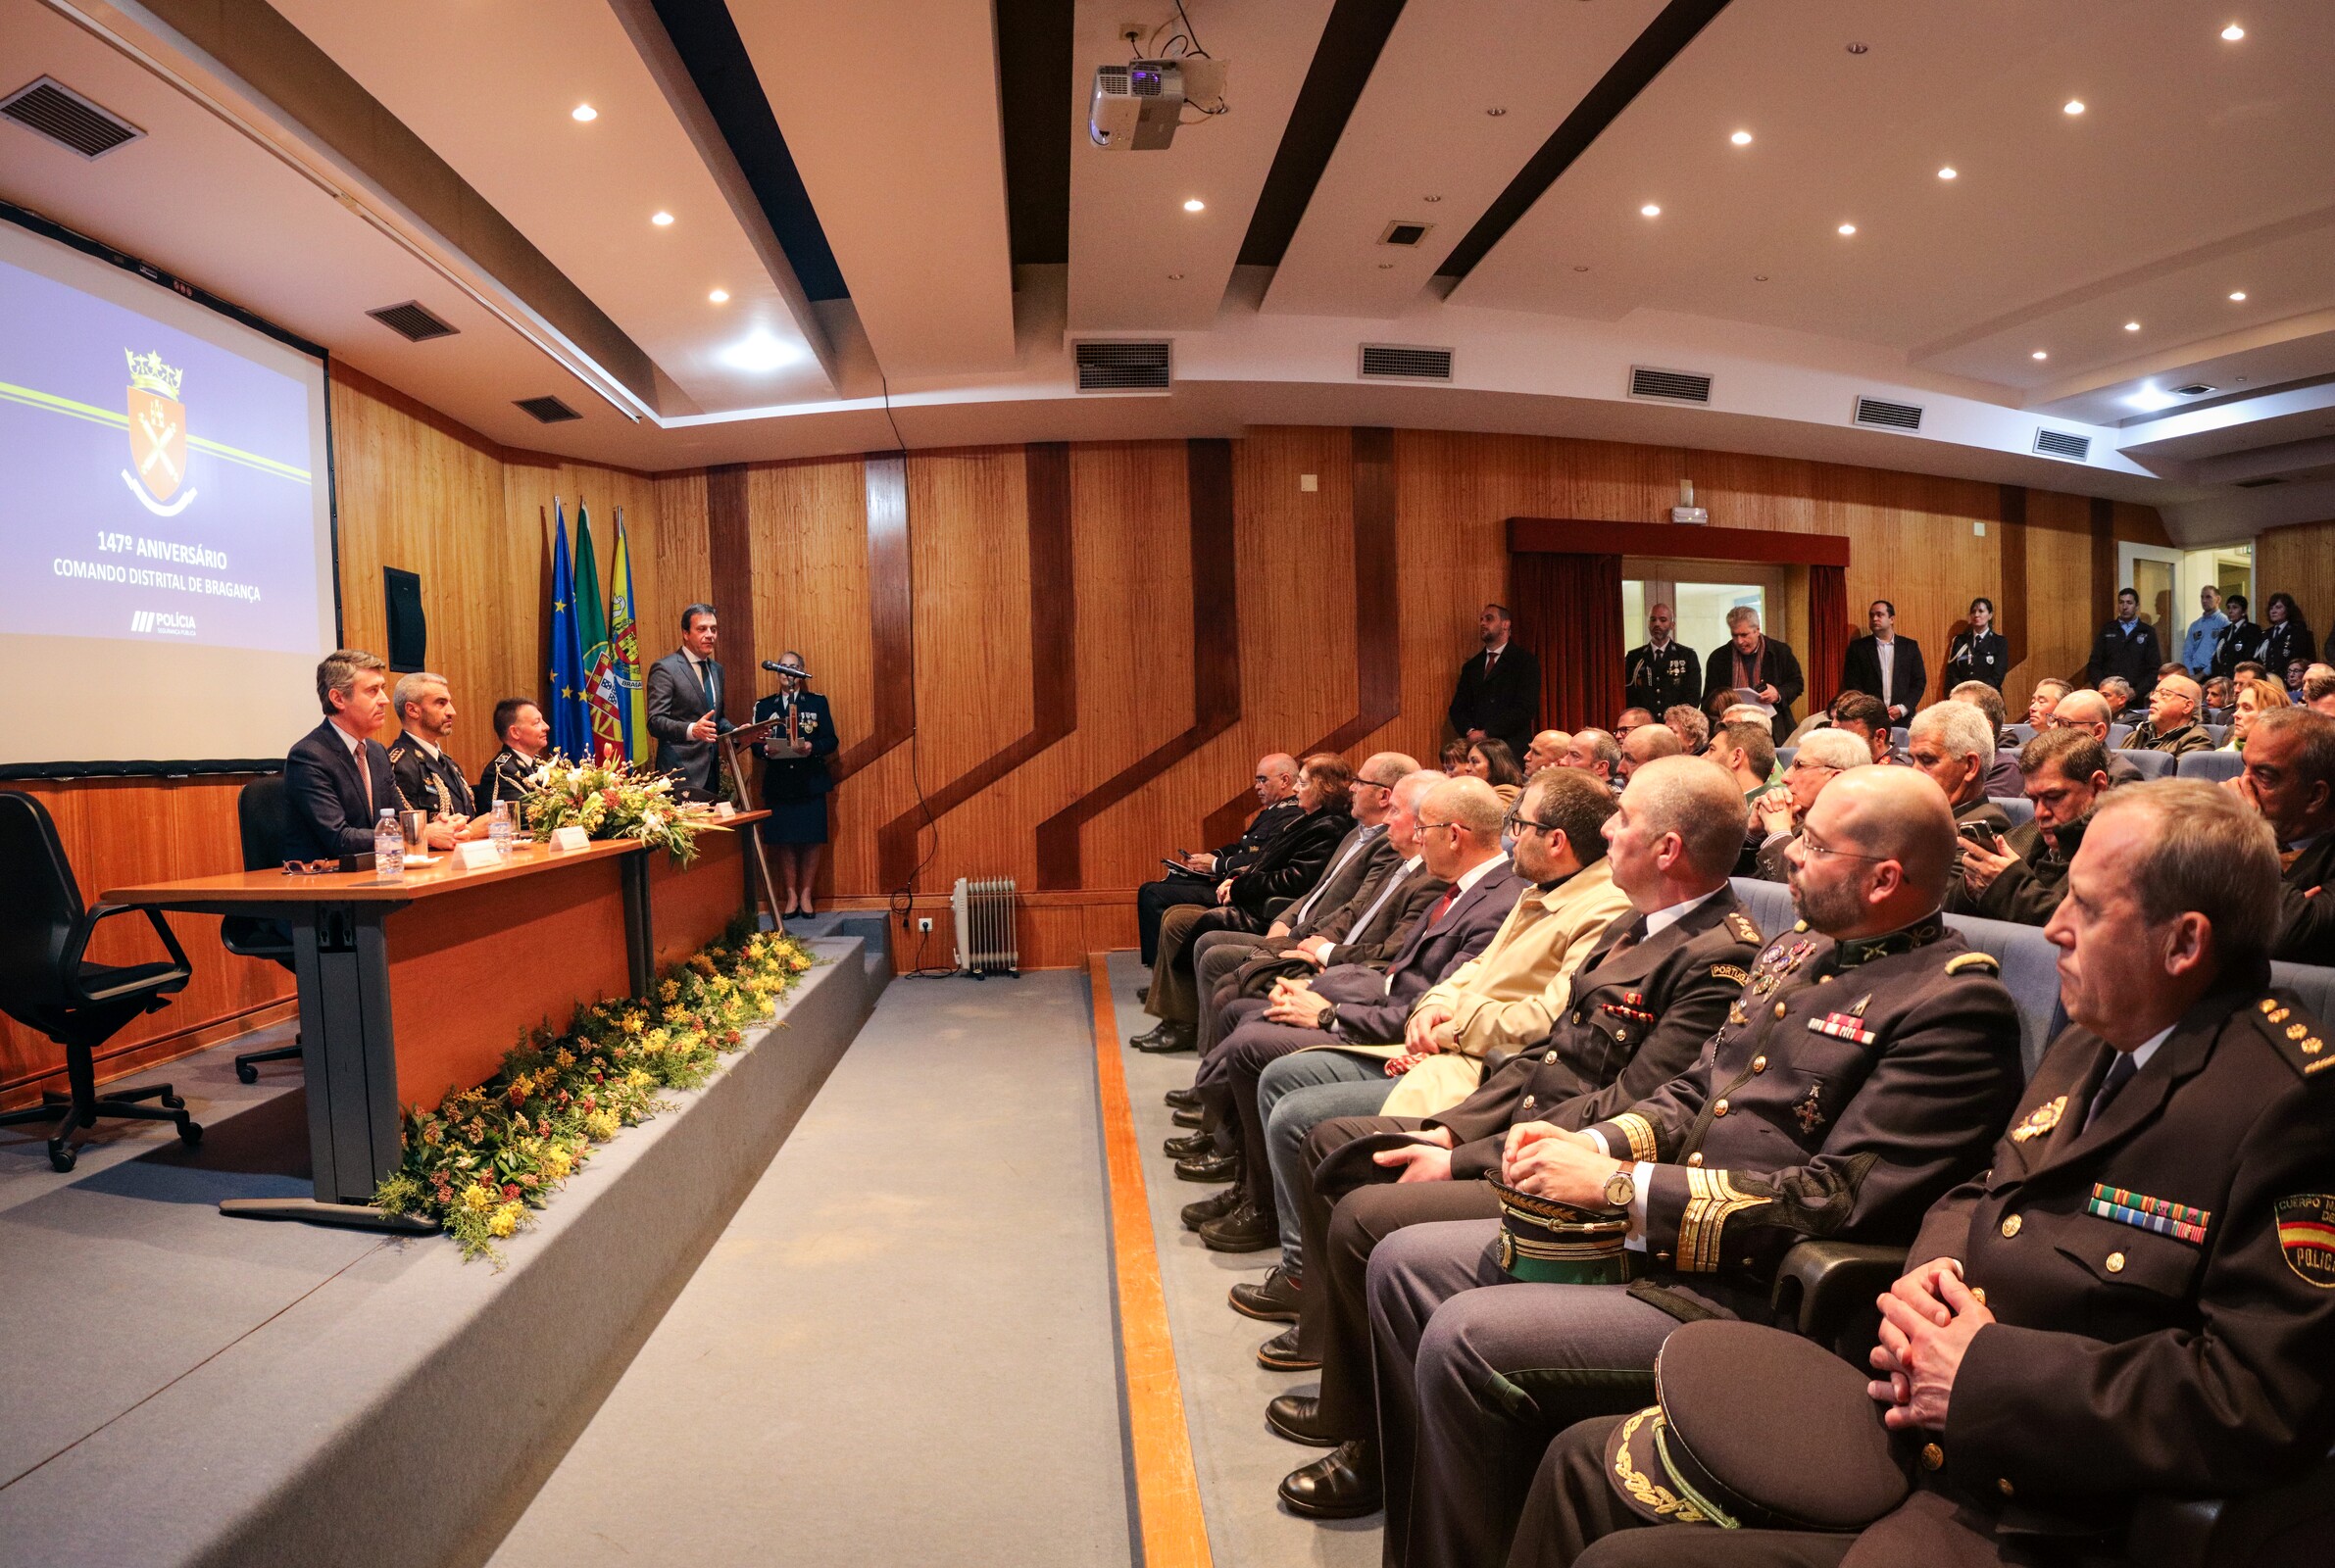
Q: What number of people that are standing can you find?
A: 11